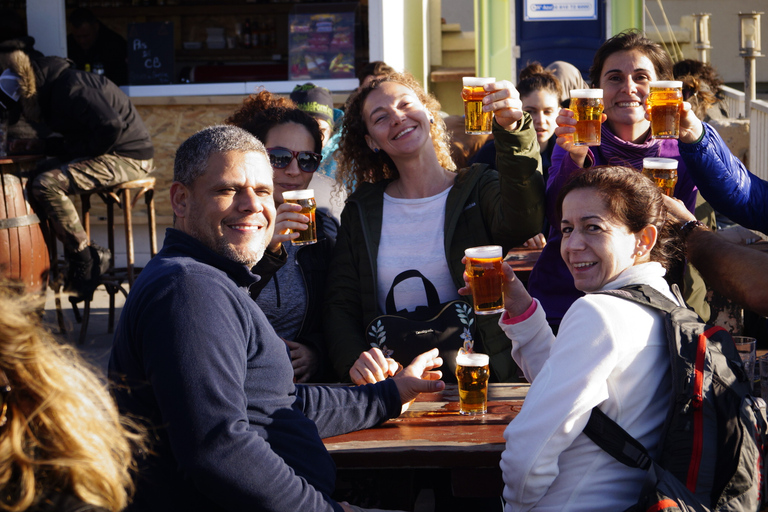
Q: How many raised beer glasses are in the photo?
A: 6